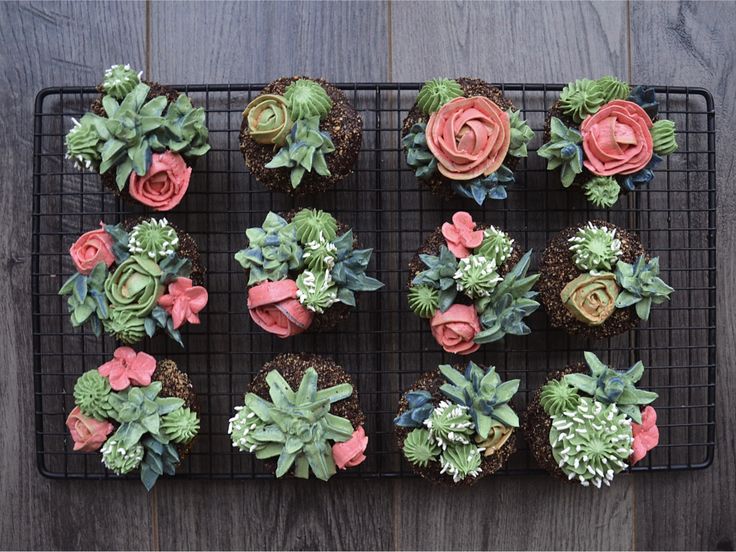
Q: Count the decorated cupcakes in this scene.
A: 12